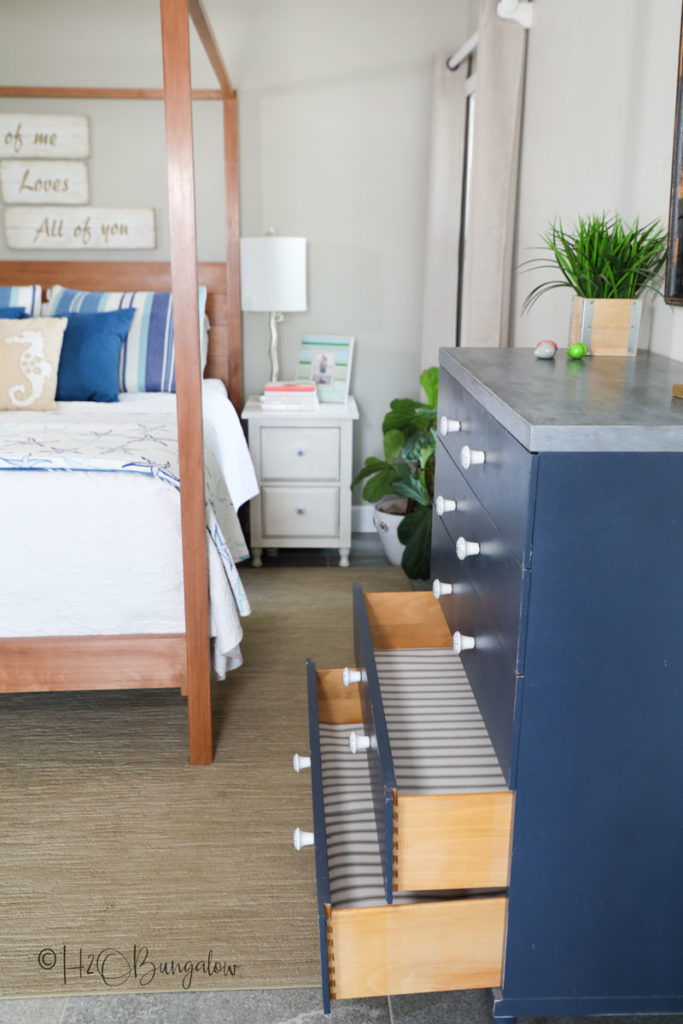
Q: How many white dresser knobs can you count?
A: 10